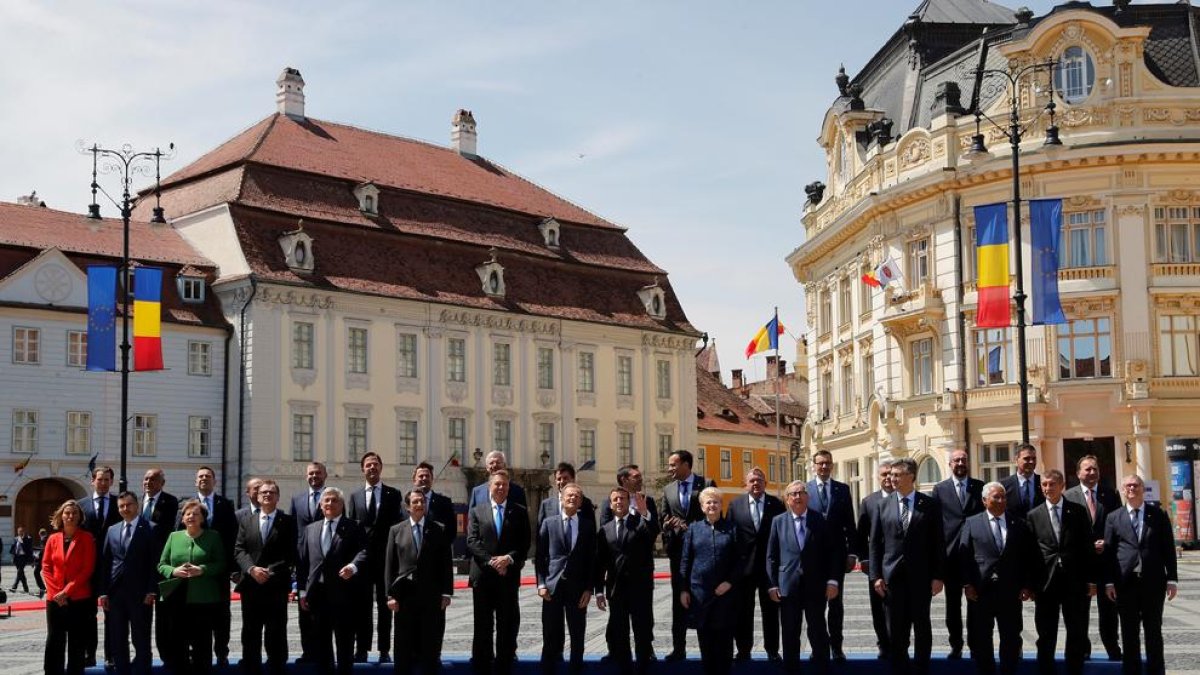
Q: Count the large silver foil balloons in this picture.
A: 0